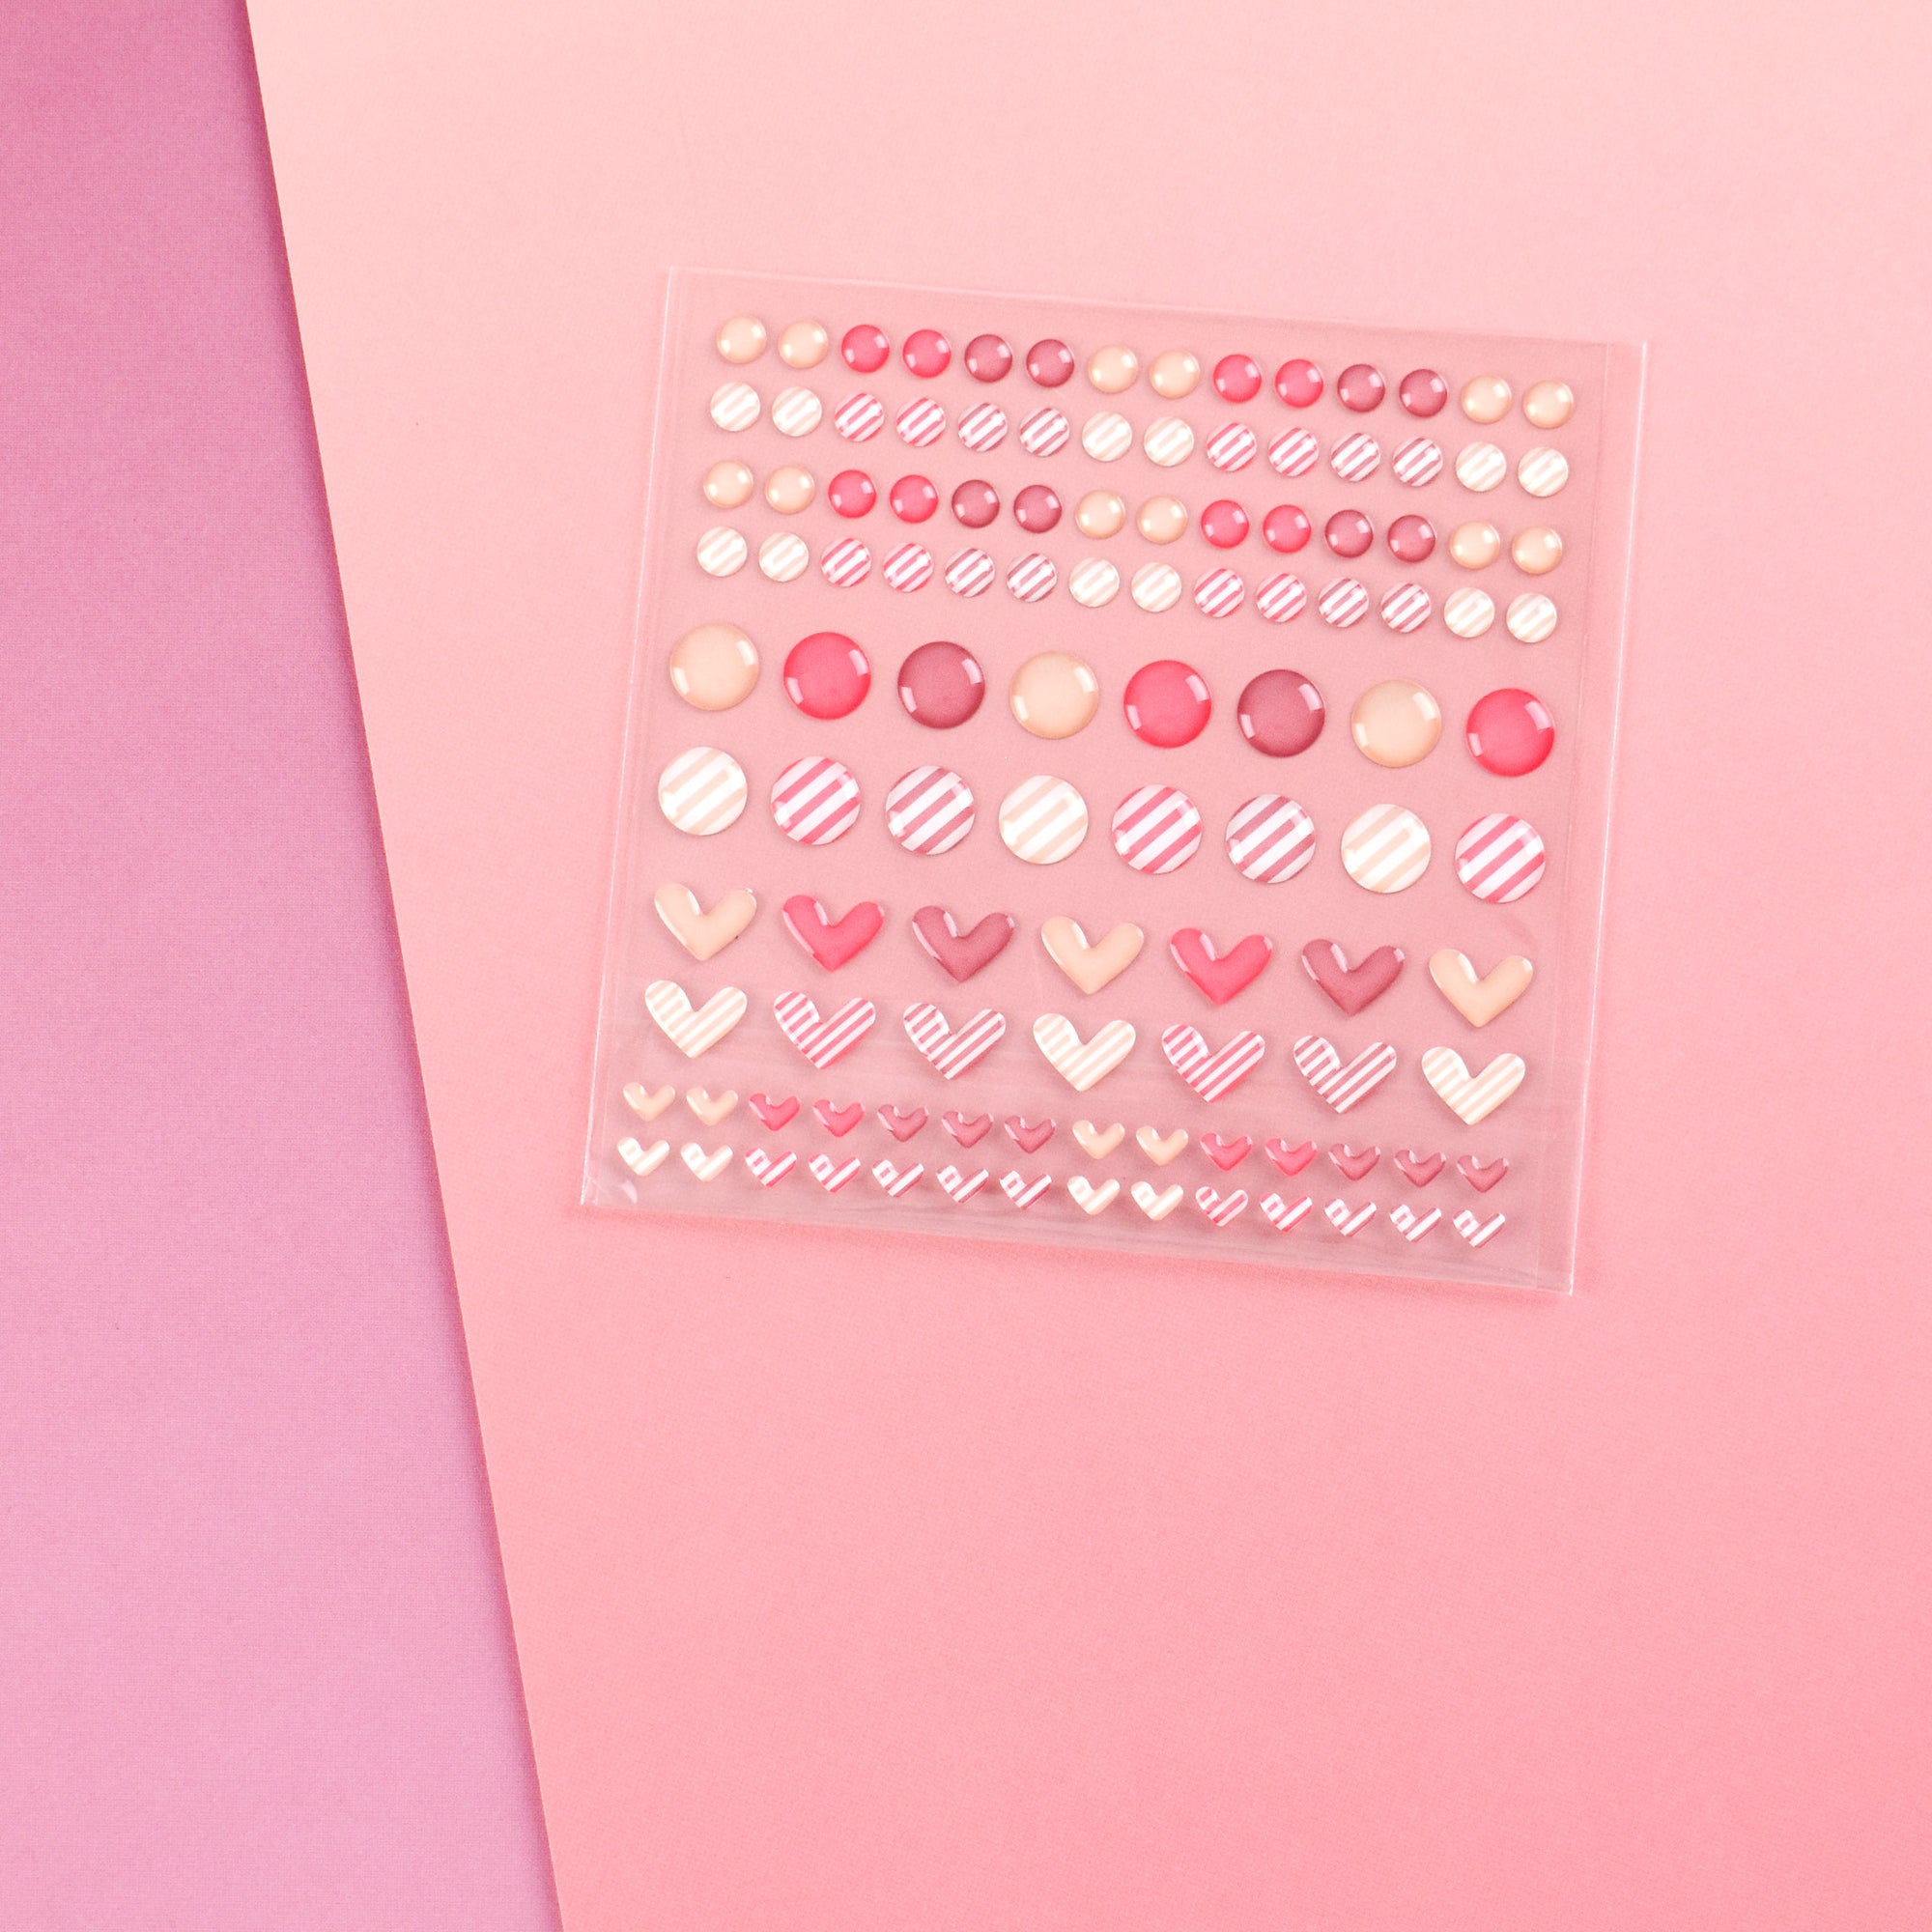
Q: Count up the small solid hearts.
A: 14